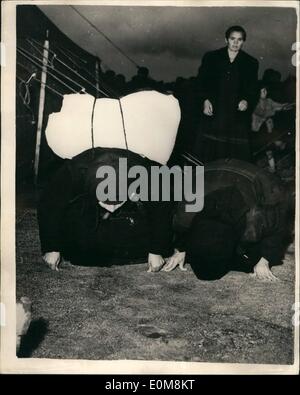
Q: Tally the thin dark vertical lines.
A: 2